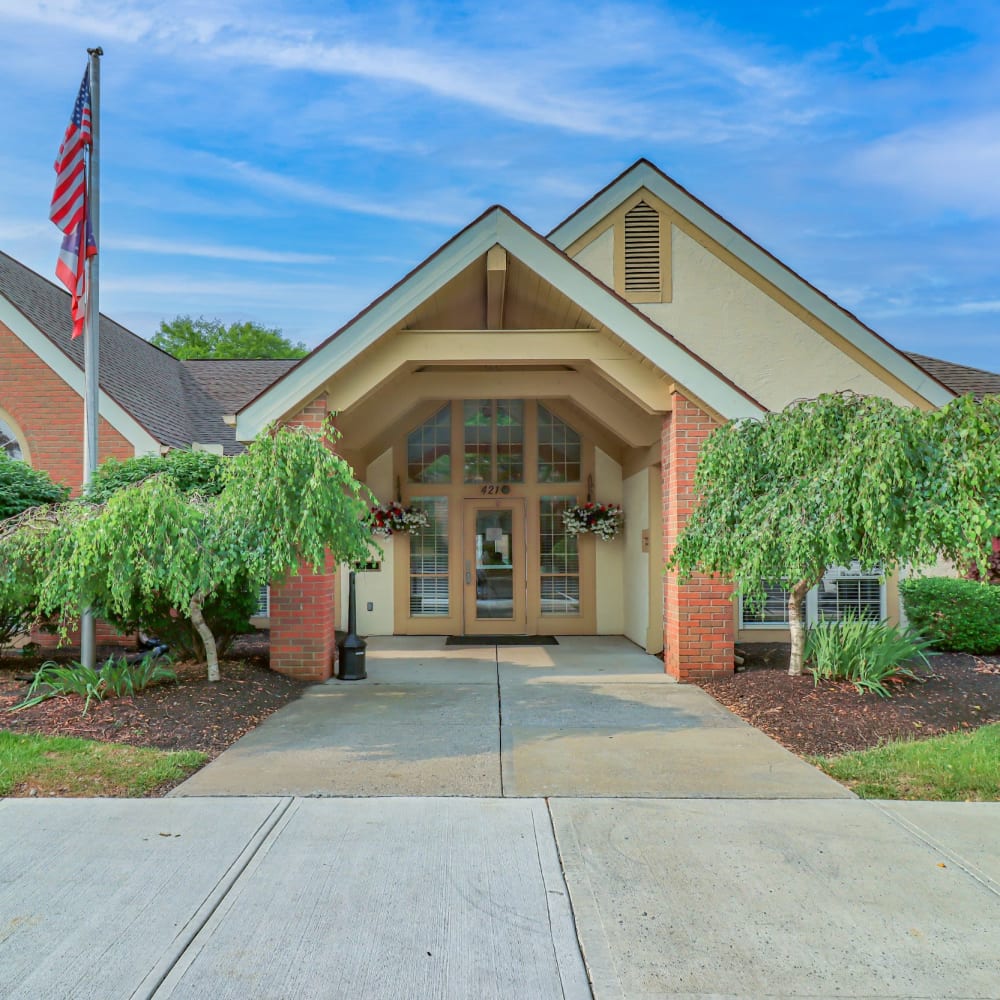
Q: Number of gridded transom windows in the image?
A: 3